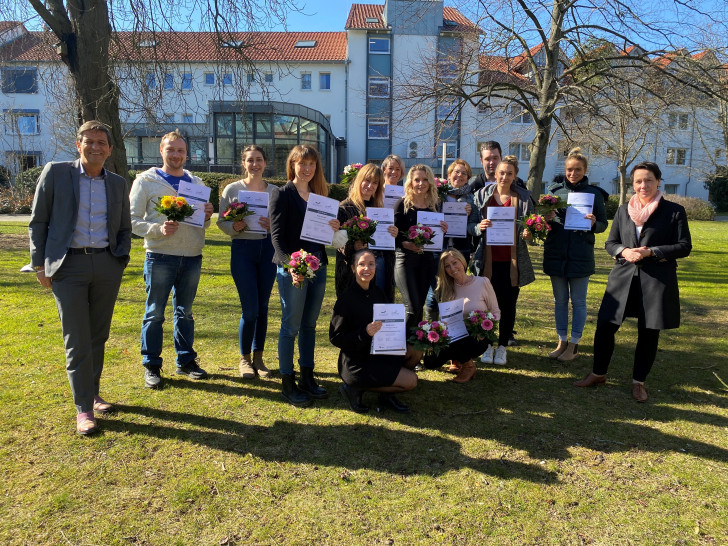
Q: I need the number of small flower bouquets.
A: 11